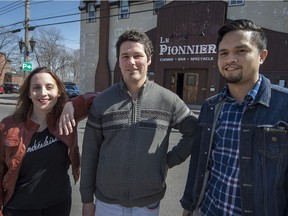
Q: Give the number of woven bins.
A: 0